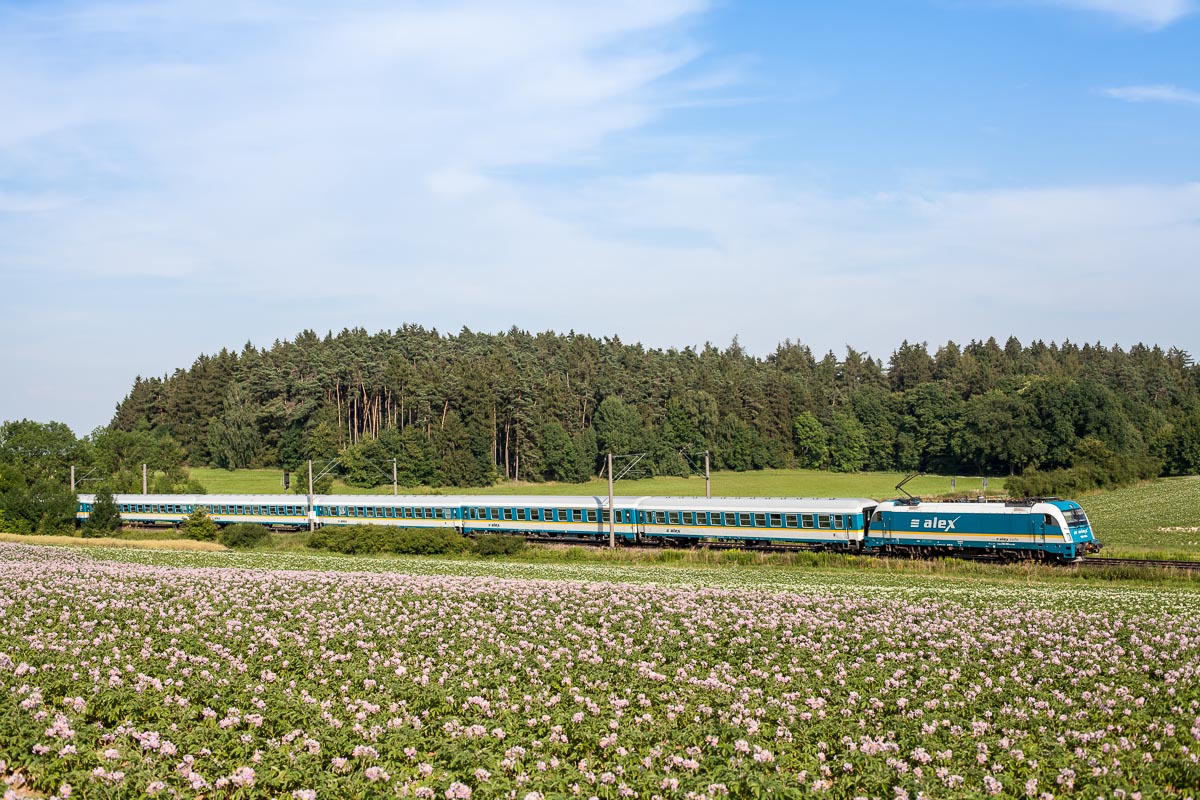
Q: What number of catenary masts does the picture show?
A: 6